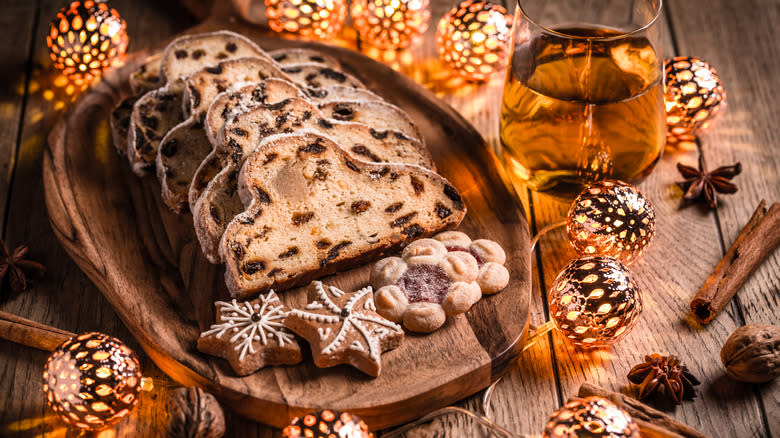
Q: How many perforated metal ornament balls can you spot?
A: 10